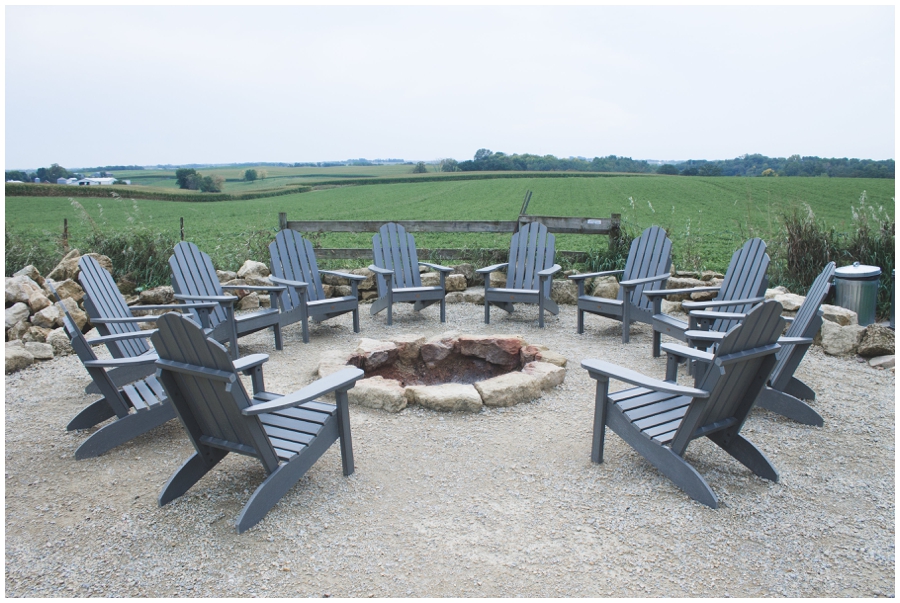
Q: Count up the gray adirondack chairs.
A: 11